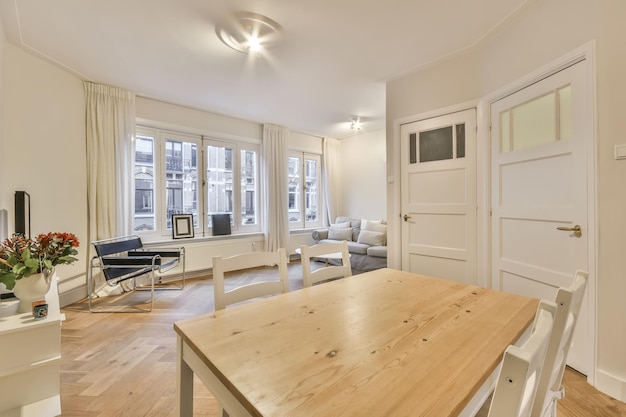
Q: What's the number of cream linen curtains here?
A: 3